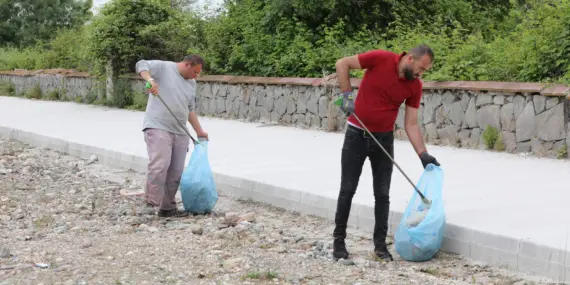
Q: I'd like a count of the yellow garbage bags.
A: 0